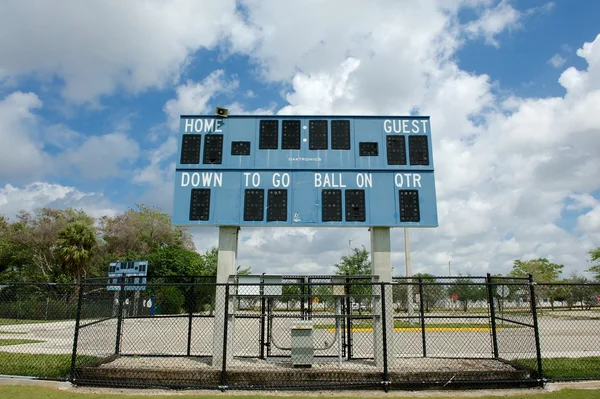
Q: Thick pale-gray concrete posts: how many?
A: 2